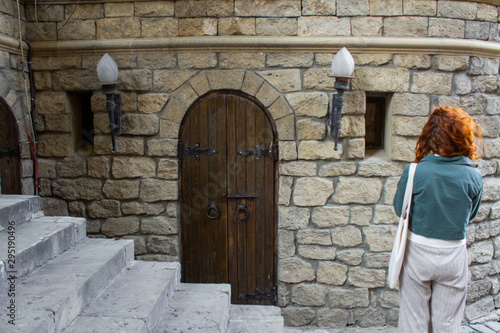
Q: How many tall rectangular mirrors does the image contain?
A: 0